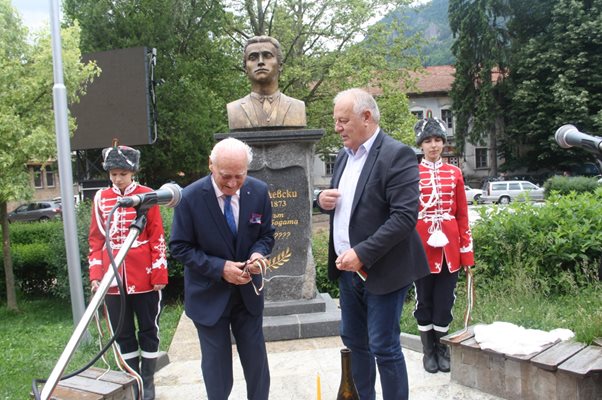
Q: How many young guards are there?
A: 2